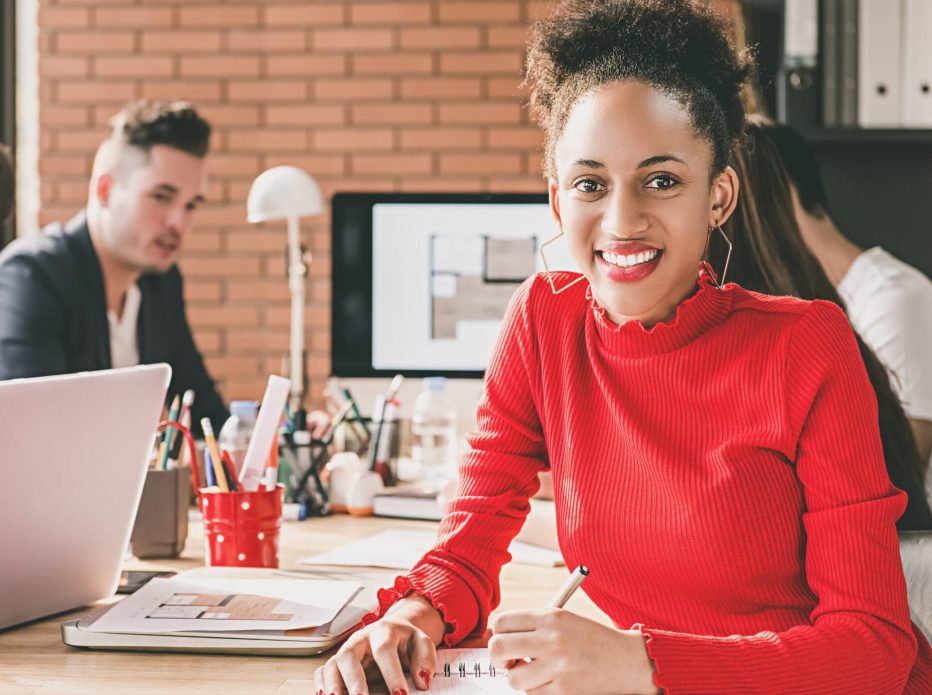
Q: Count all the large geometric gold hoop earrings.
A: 2